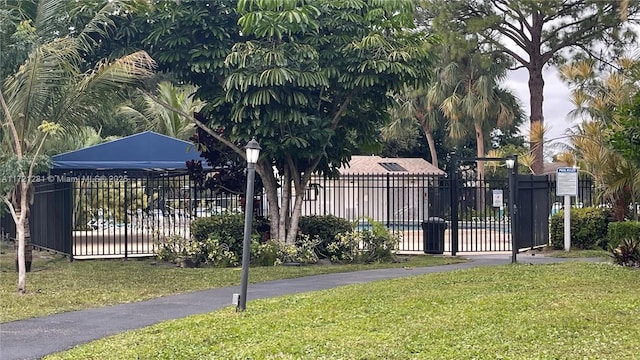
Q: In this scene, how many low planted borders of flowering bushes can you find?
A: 1